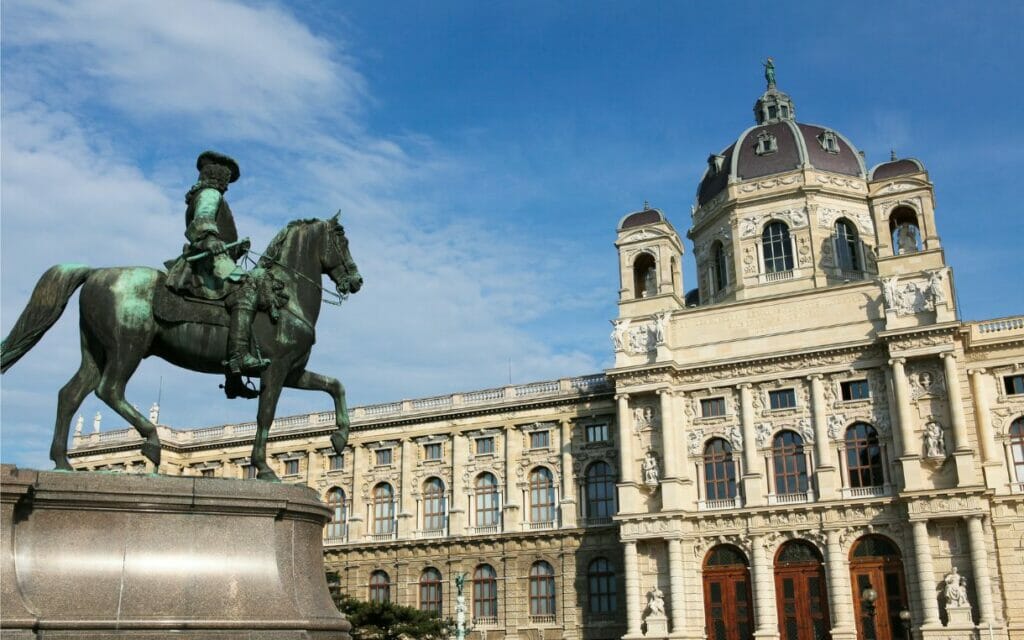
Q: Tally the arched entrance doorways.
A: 3